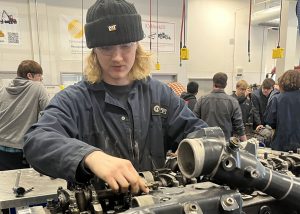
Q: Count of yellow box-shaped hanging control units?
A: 3